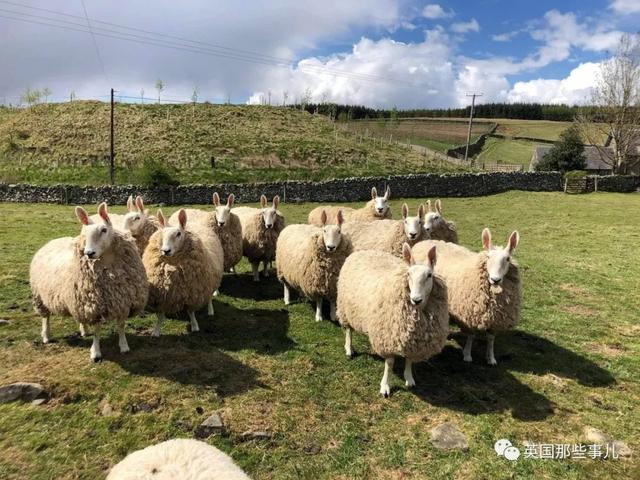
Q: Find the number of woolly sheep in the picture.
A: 12